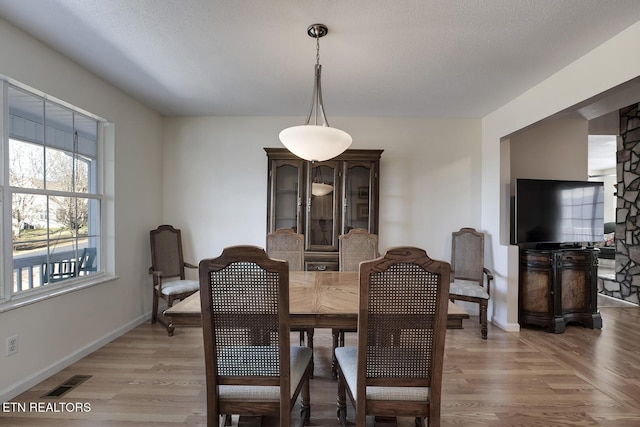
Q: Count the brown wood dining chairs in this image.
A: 6